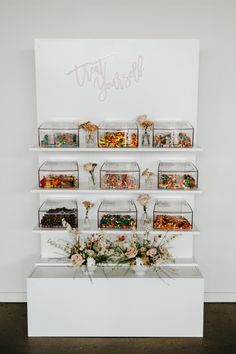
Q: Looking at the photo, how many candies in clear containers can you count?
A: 9